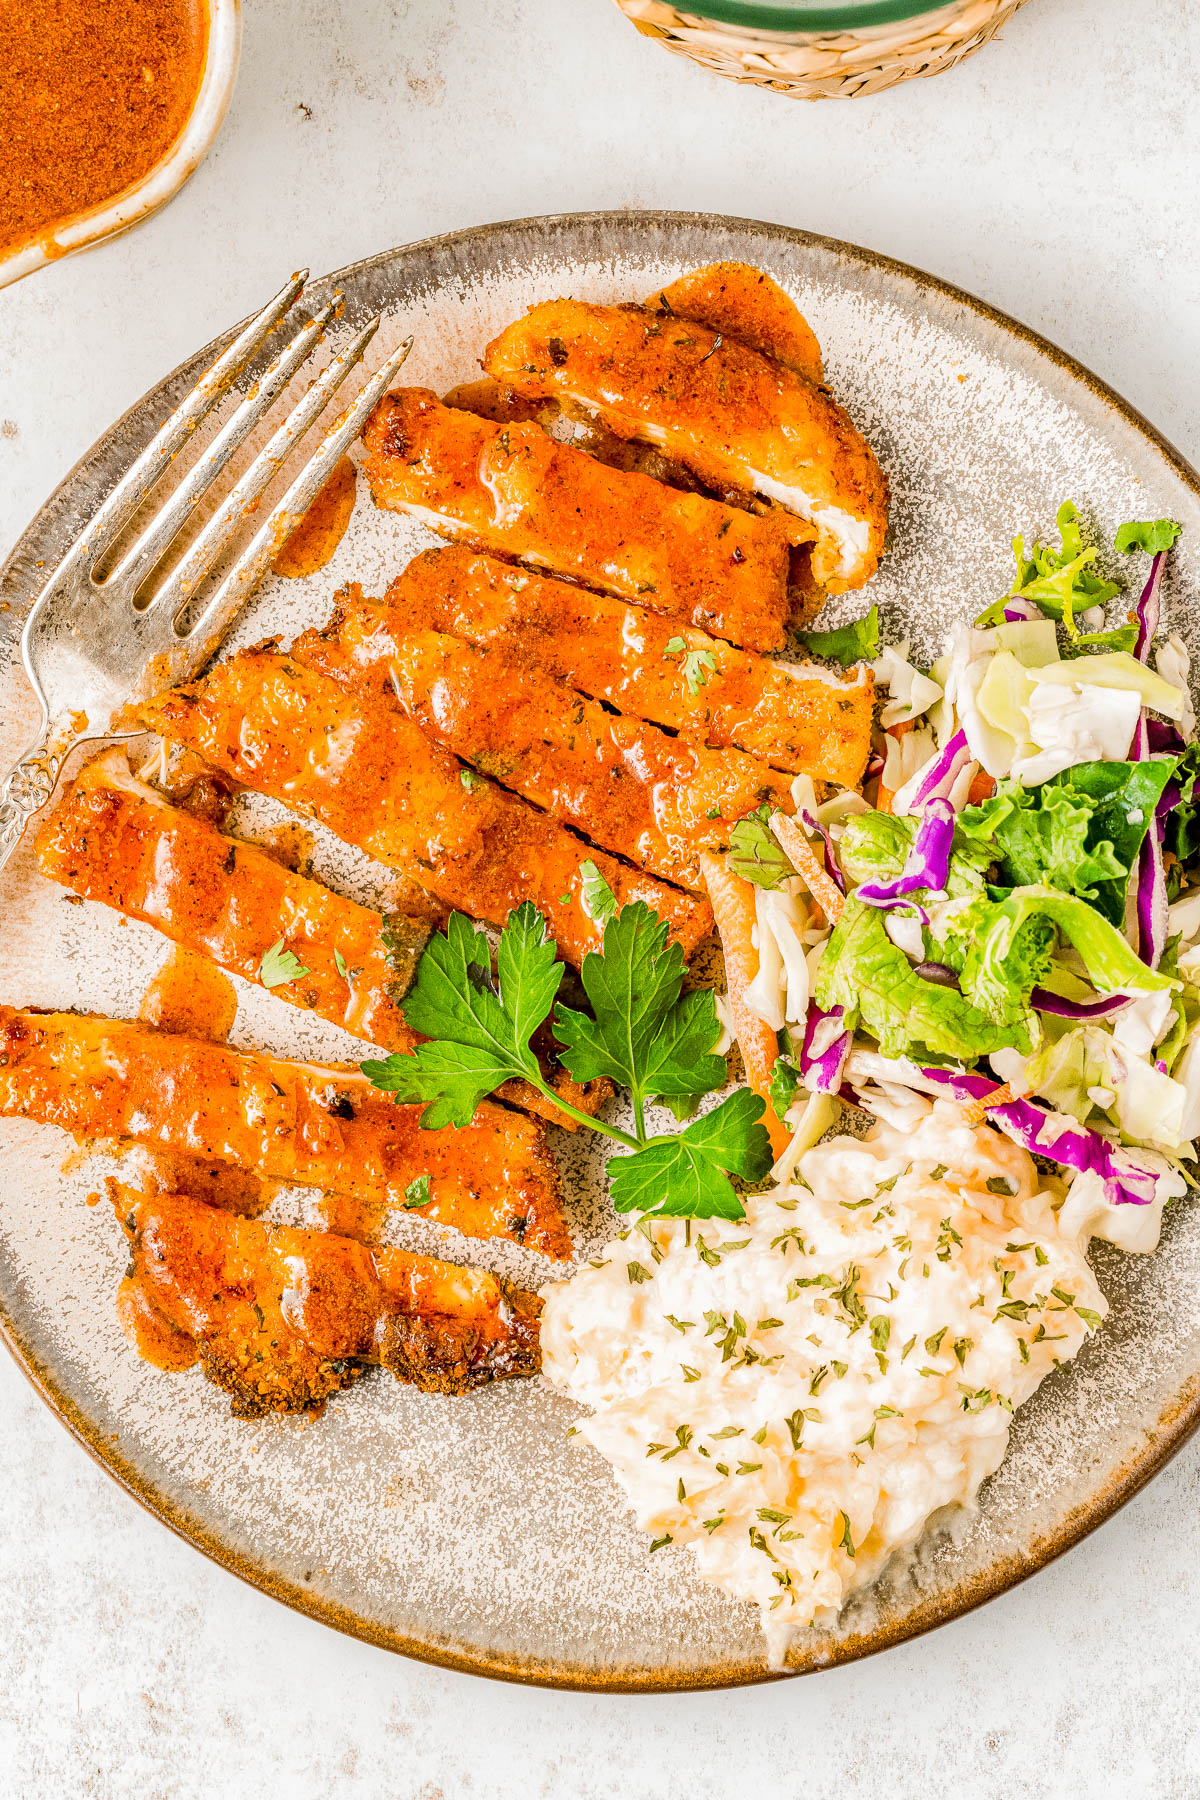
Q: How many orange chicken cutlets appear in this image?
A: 8